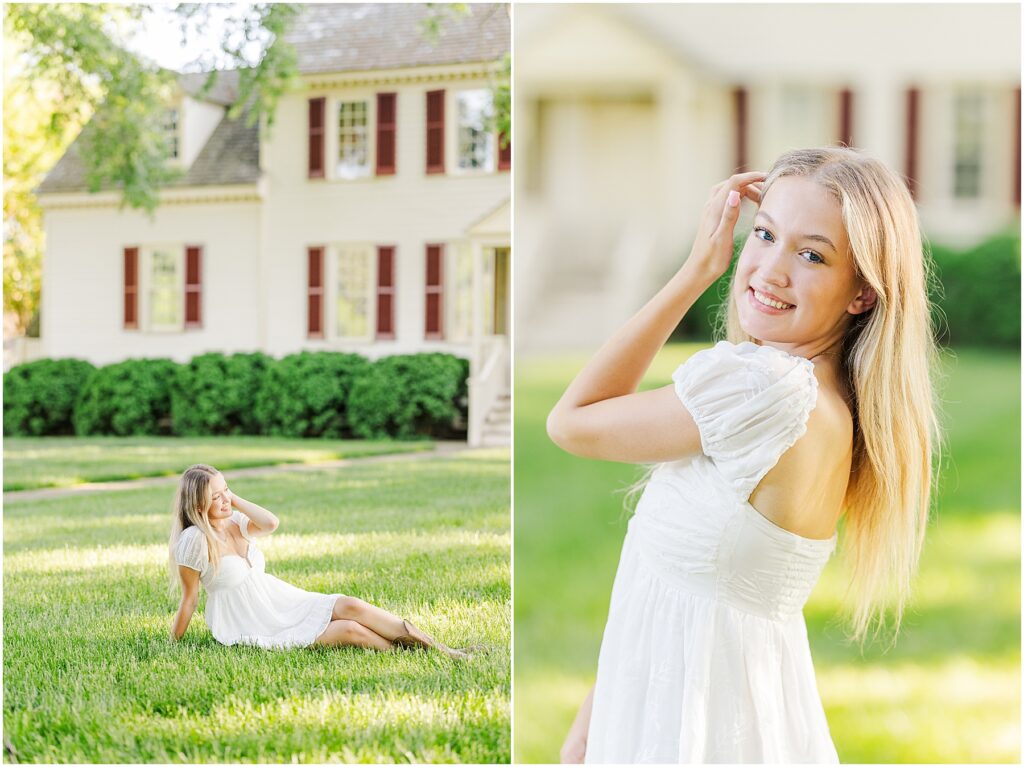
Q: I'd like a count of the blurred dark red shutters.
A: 4